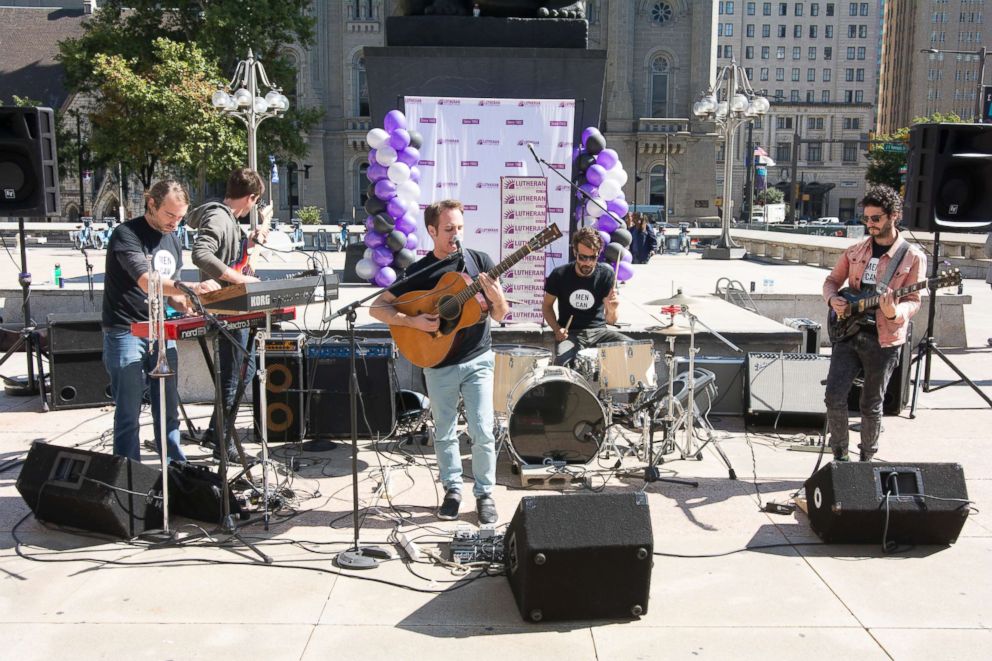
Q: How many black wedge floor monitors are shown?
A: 3